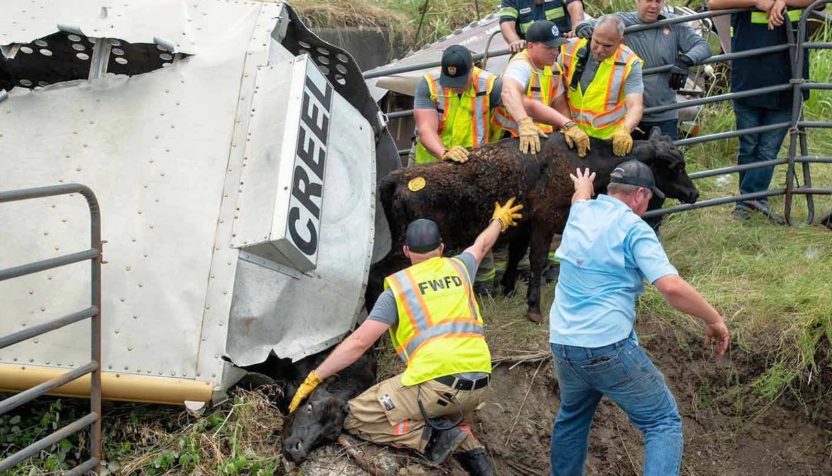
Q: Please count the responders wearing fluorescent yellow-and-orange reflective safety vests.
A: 4